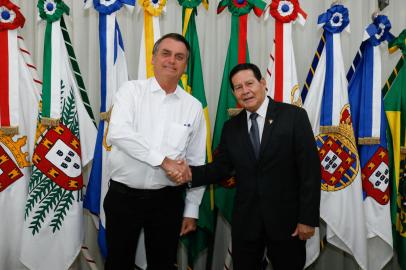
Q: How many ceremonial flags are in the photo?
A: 10